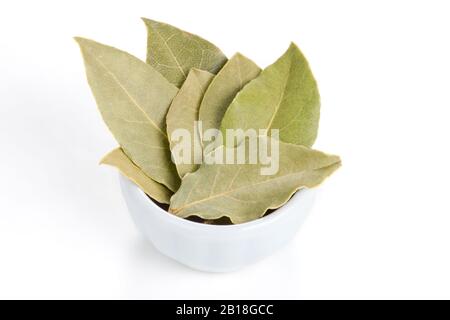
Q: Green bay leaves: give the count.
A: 7